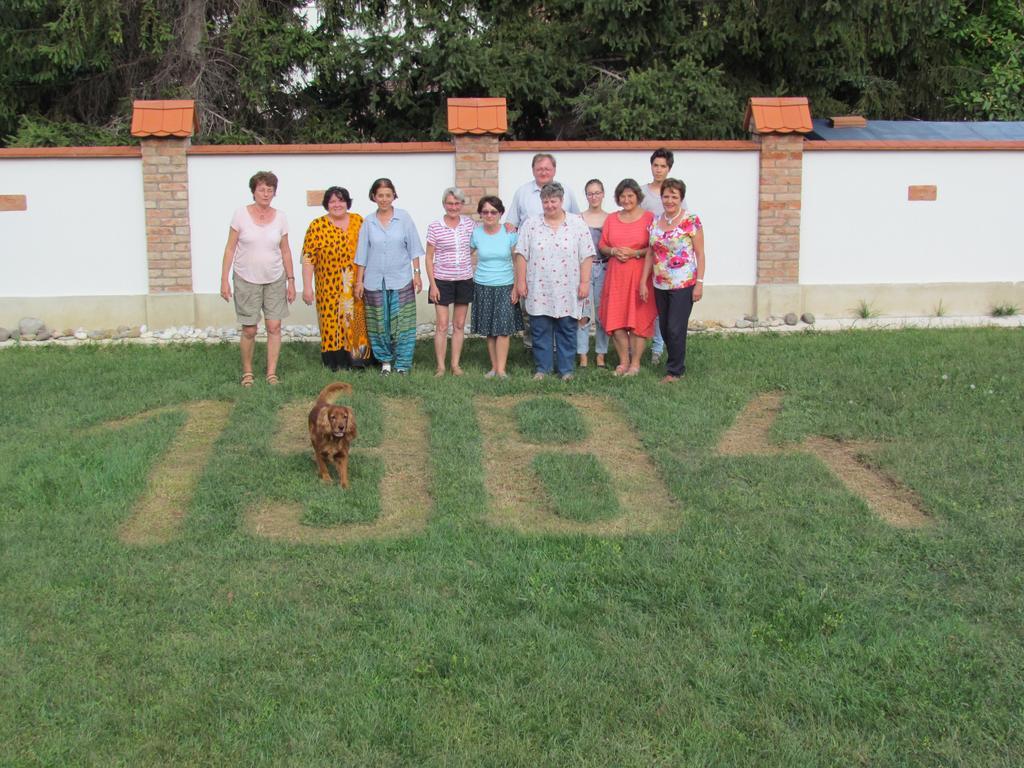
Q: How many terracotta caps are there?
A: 3